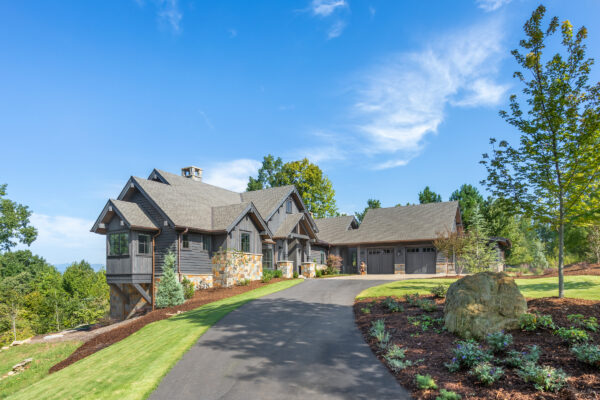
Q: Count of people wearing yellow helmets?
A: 0